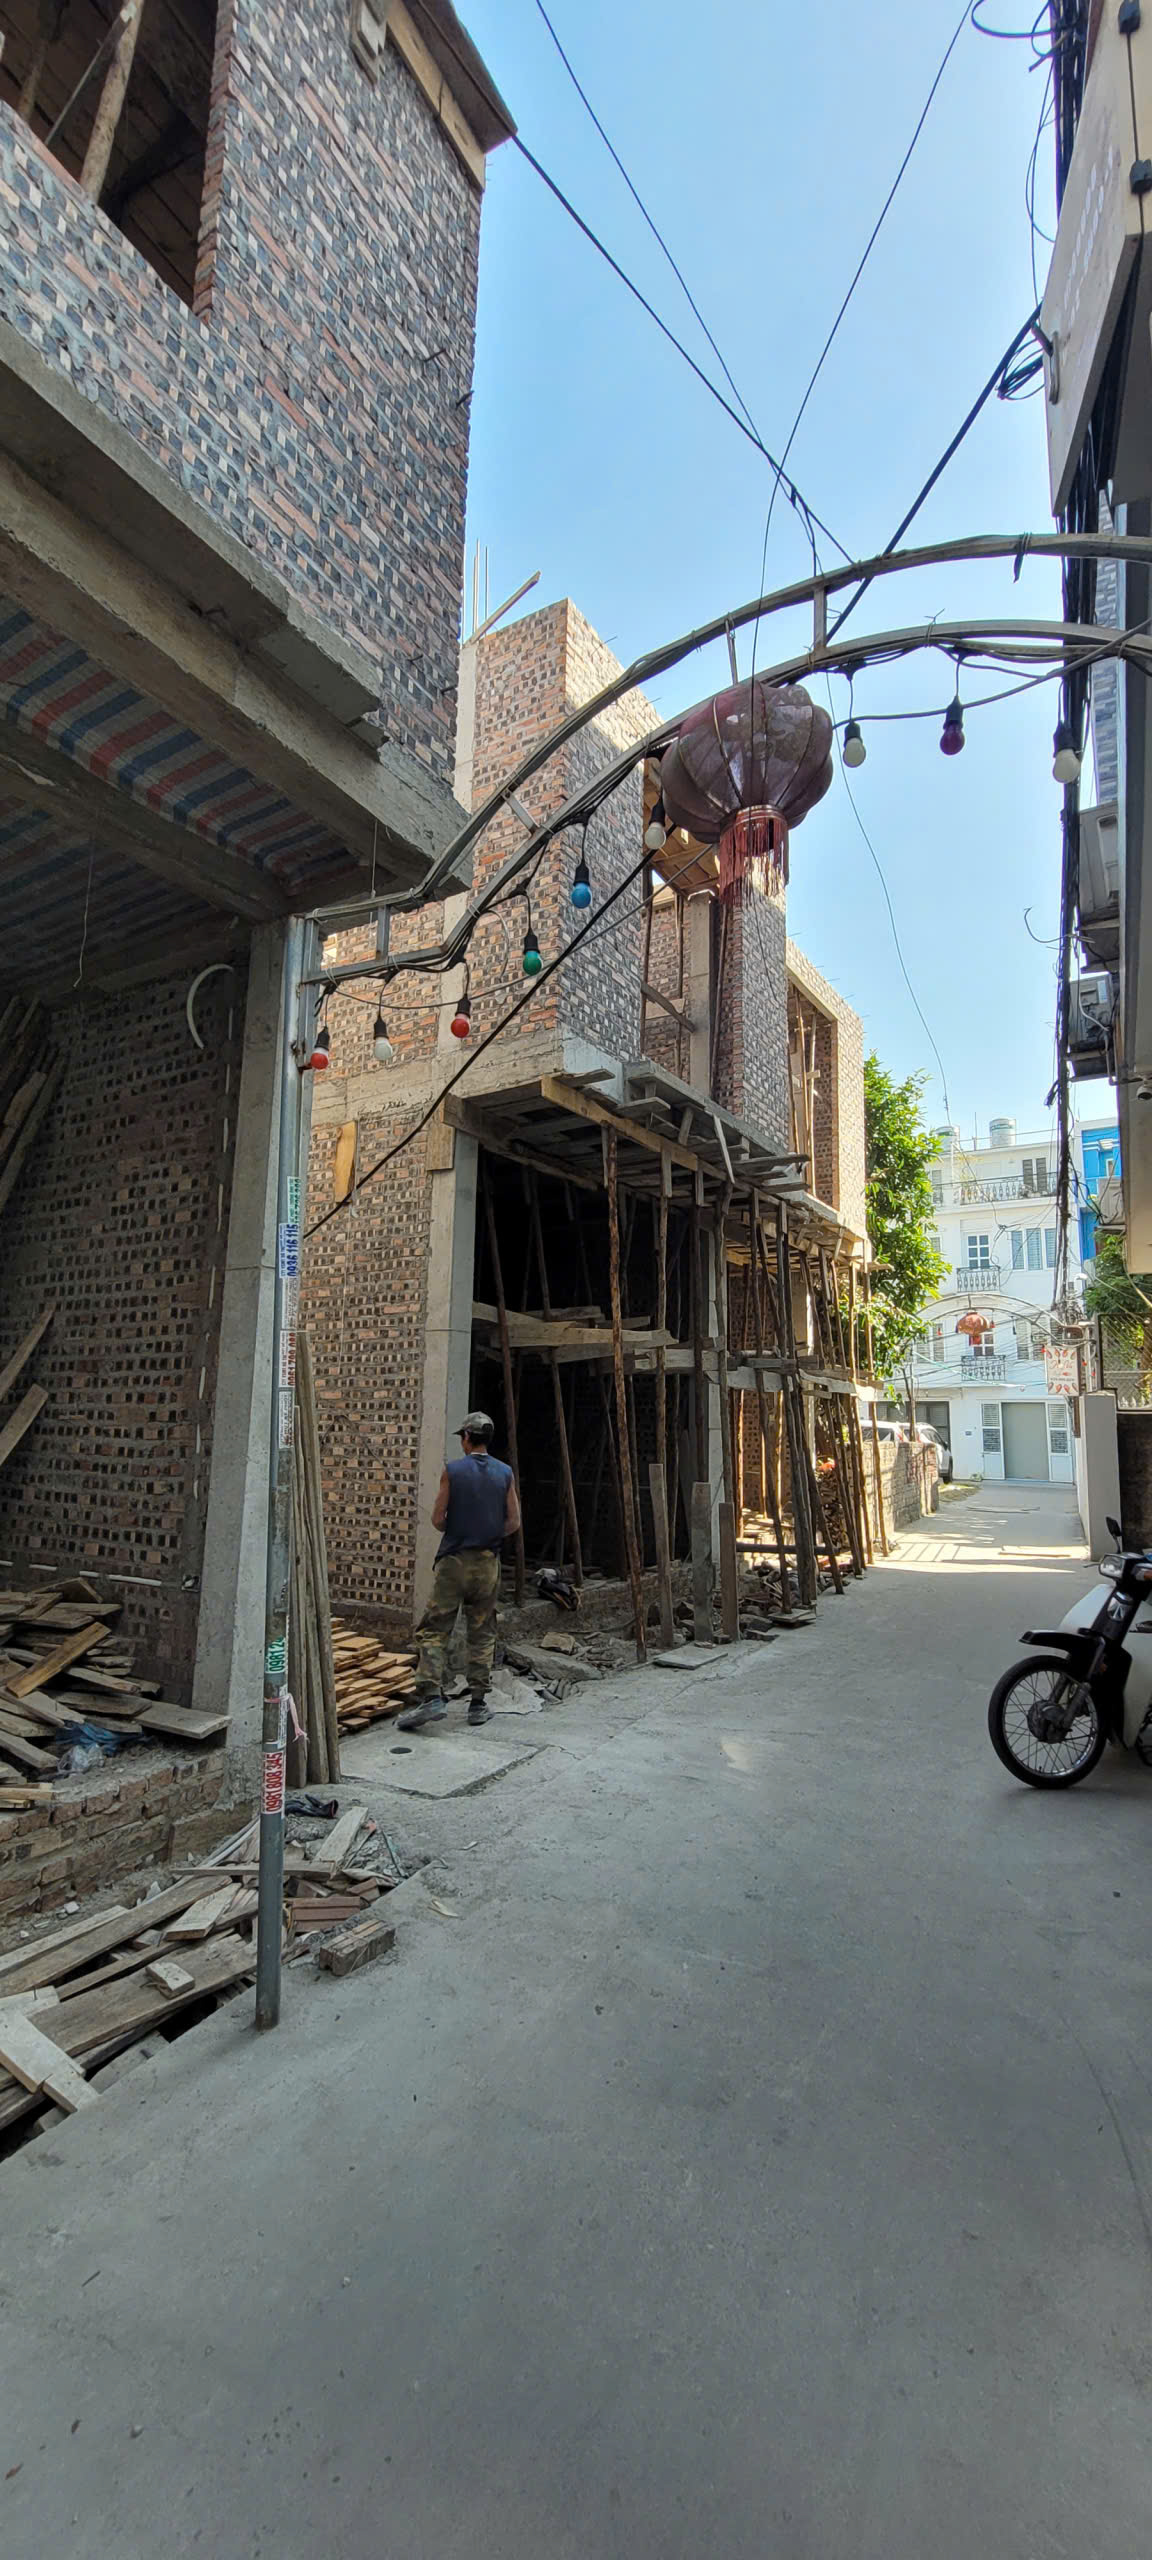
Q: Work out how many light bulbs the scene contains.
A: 9